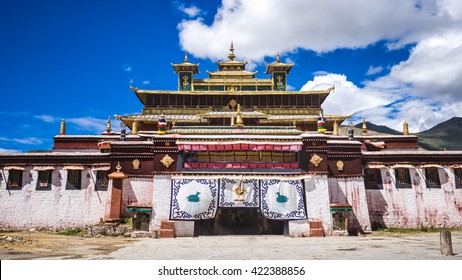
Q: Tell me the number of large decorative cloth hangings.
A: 3